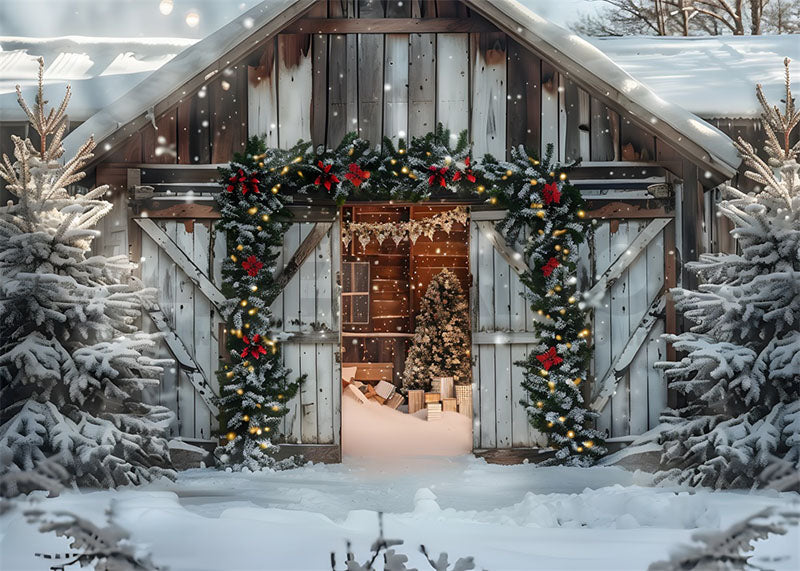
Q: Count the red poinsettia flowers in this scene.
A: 10